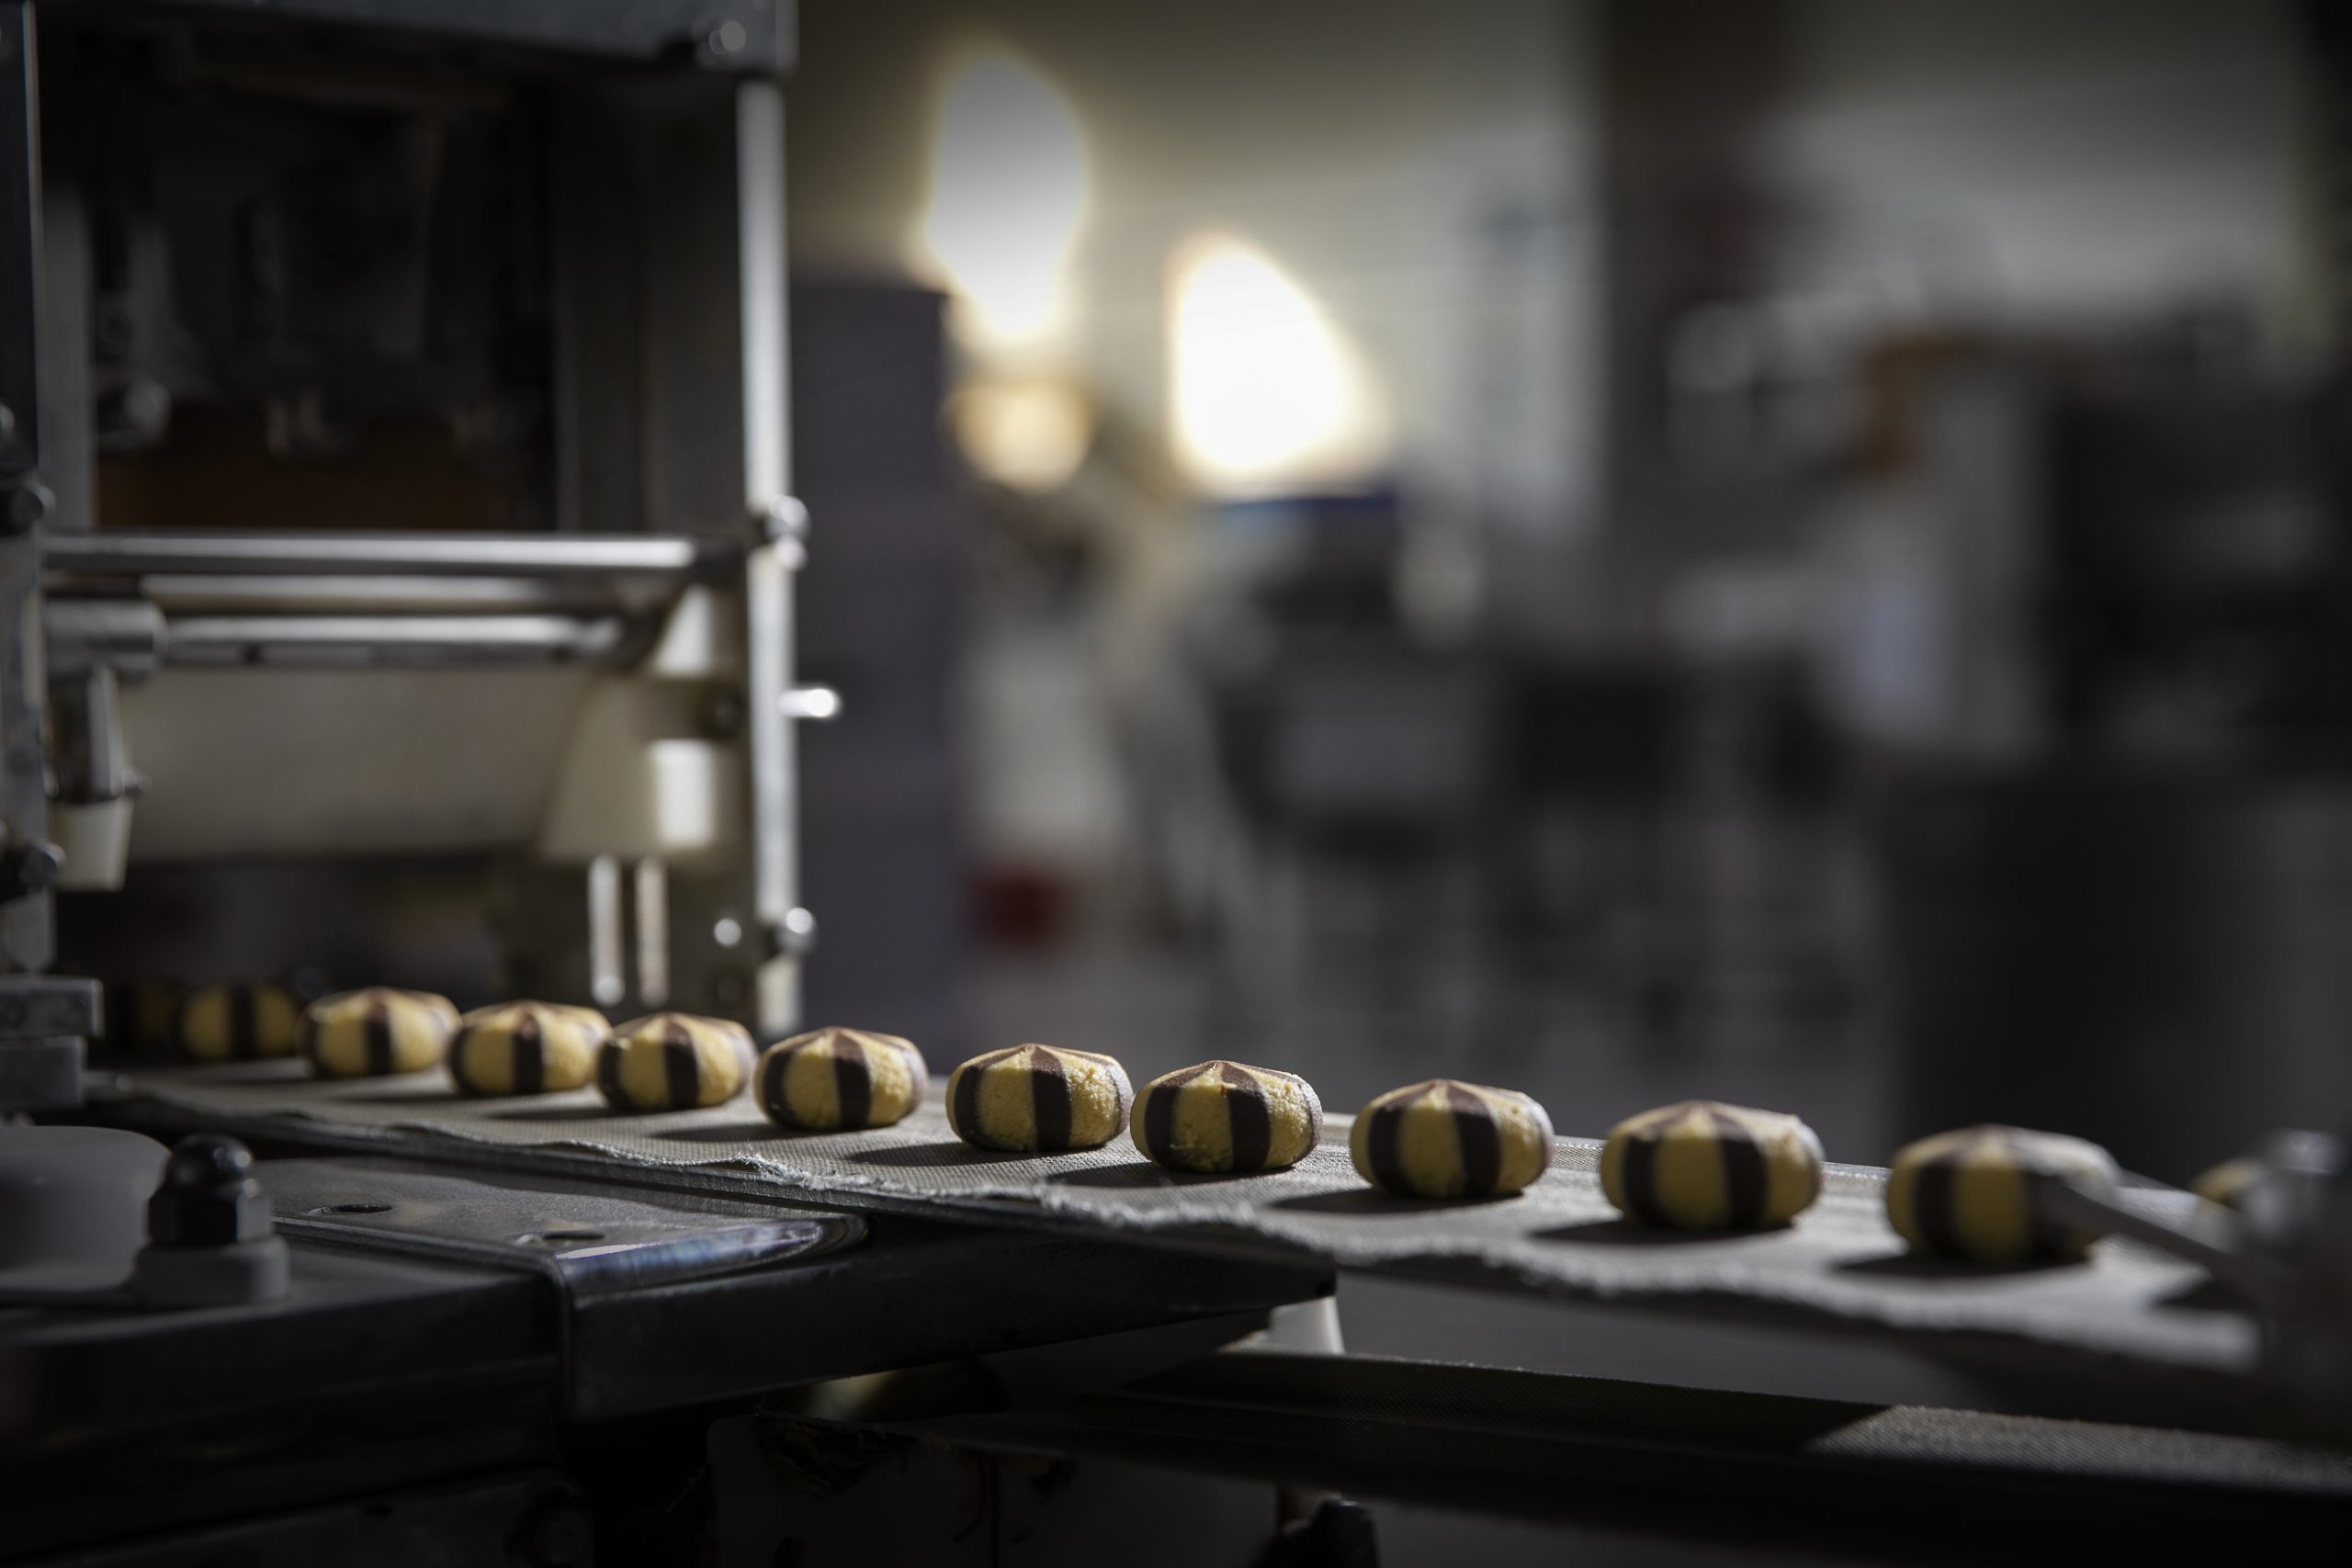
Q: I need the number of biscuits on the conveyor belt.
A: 12